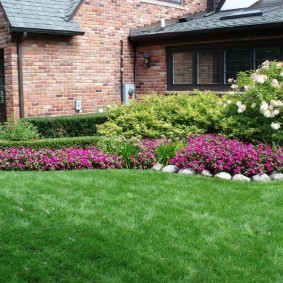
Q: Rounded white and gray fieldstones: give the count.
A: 8